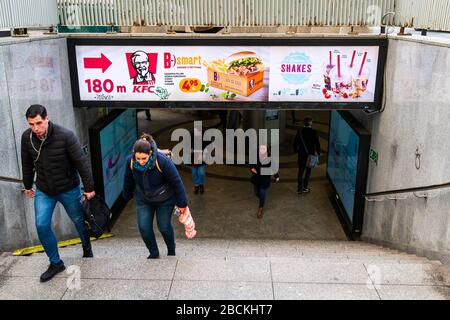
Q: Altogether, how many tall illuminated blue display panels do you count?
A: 2